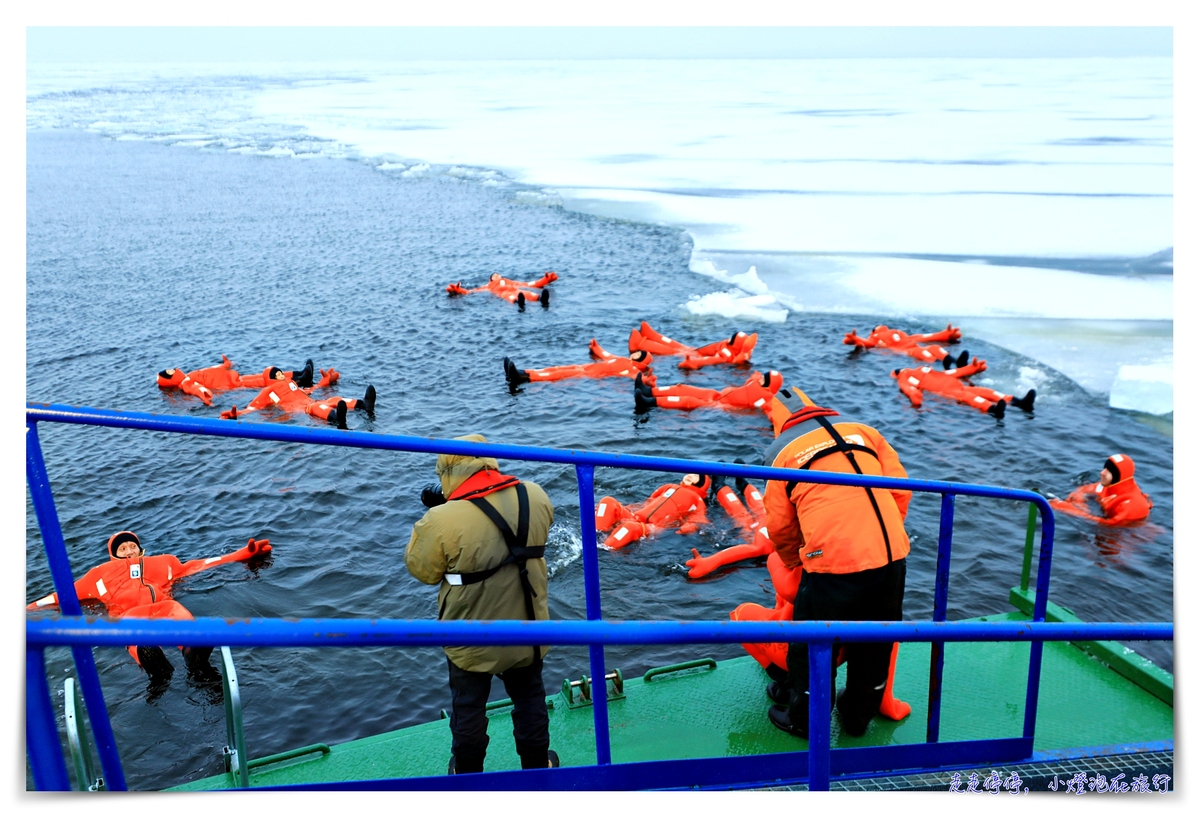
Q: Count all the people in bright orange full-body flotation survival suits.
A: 13